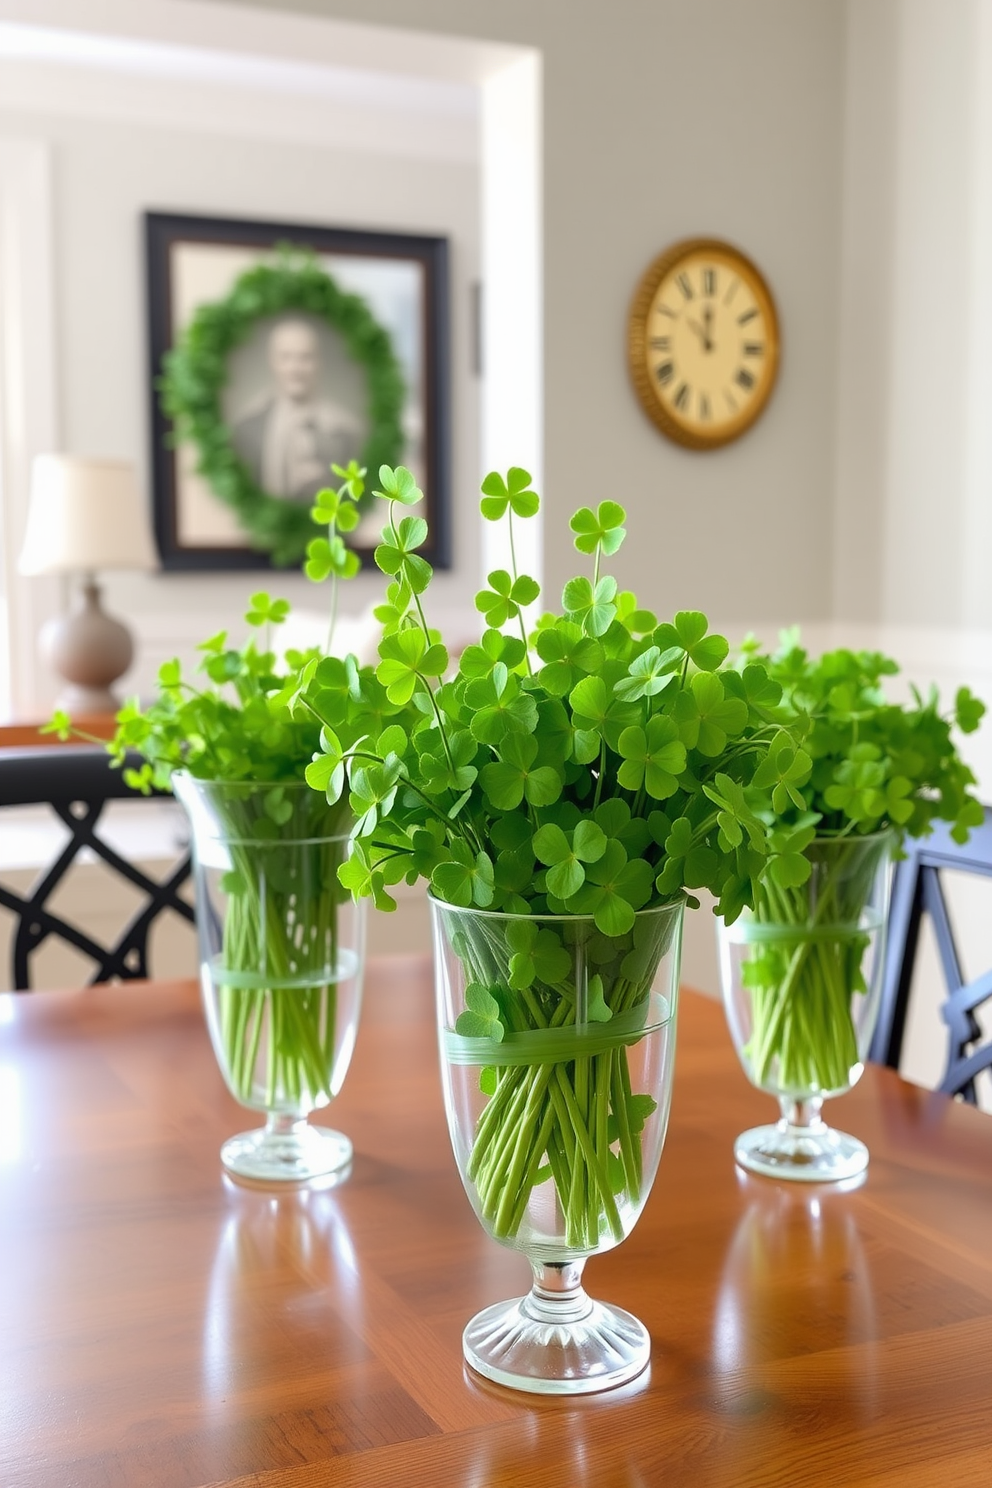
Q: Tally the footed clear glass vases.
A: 3